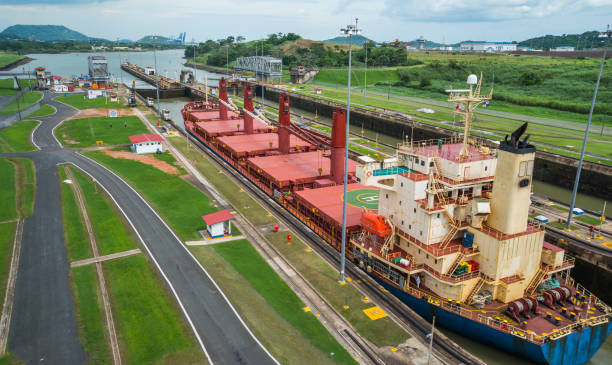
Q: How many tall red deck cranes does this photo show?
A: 4